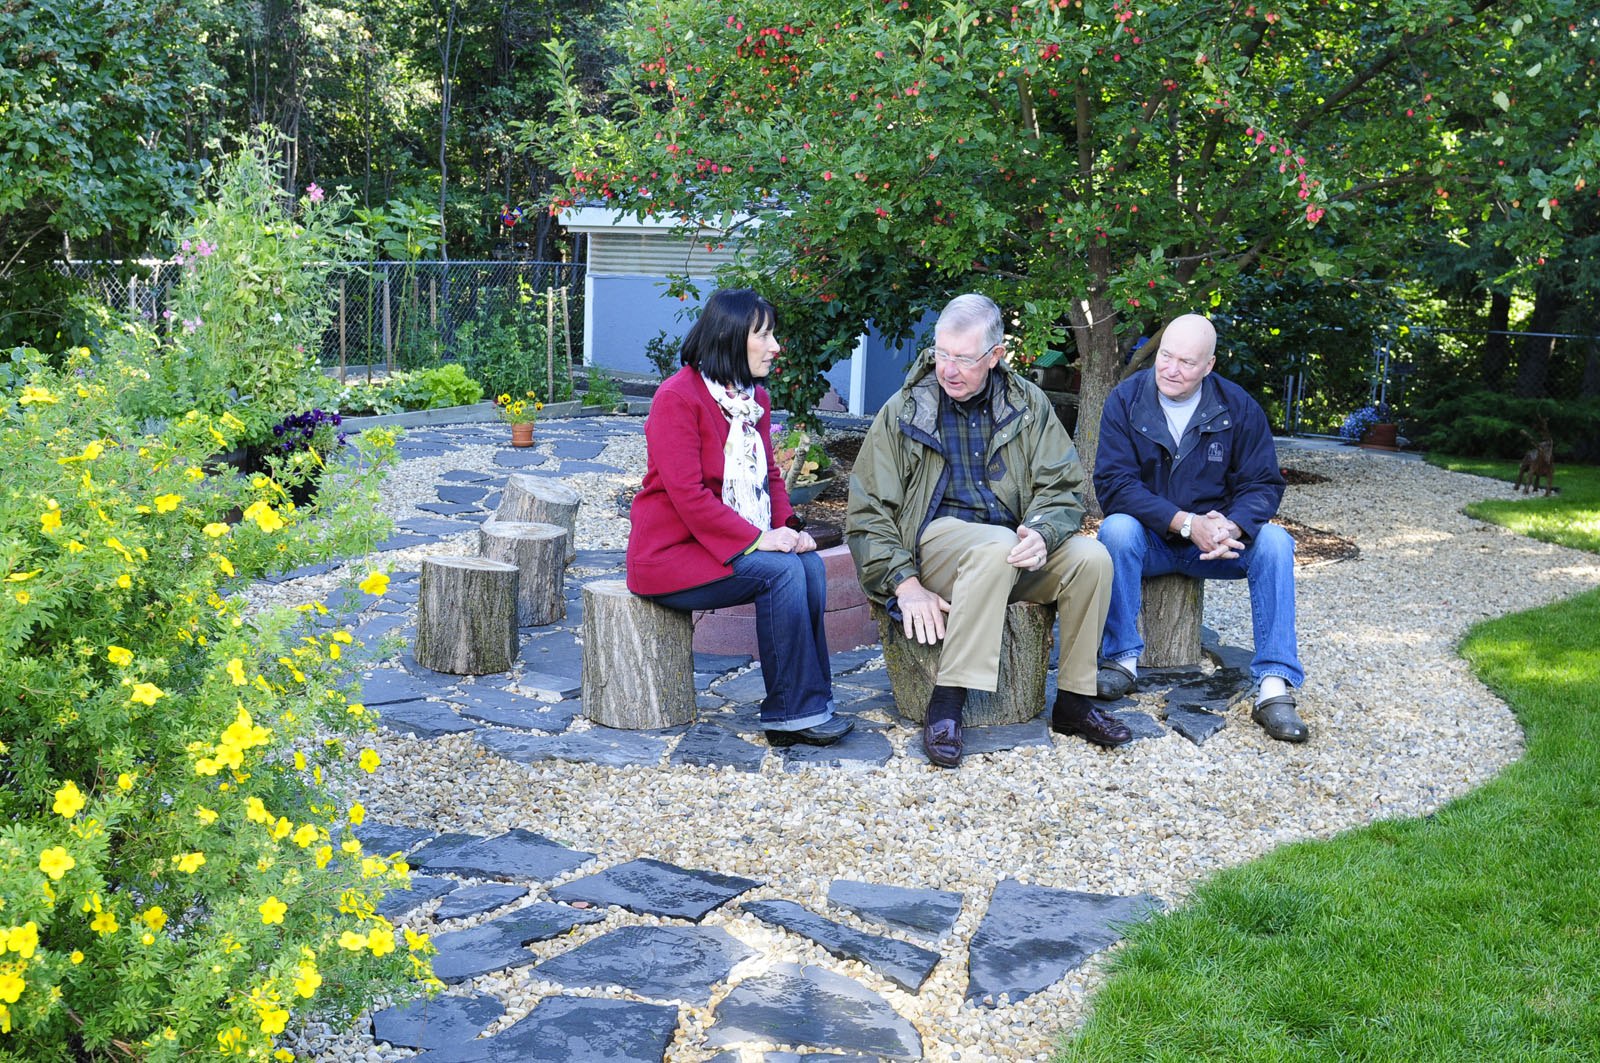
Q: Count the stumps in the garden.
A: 6